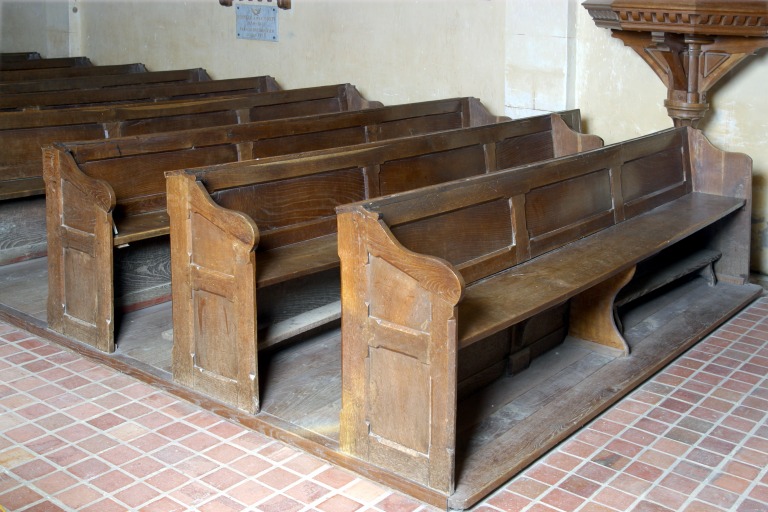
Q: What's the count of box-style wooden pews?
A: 9